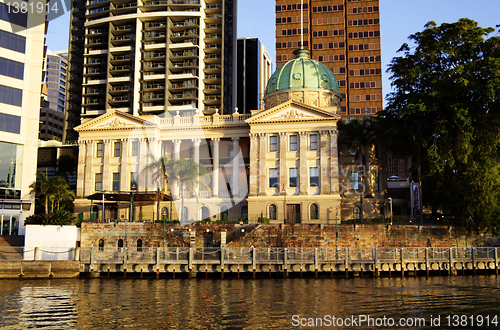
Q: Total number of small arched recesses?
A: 3